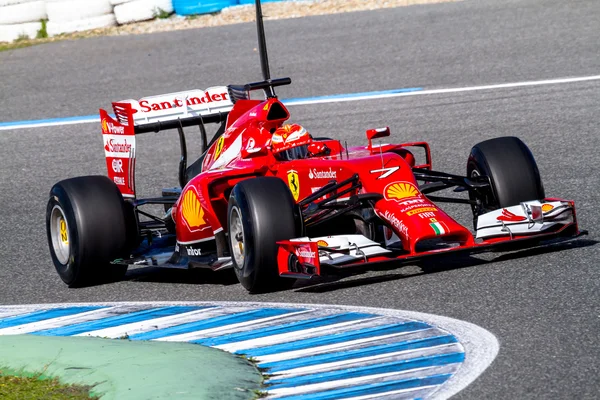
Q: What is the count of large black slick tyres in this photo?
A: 3